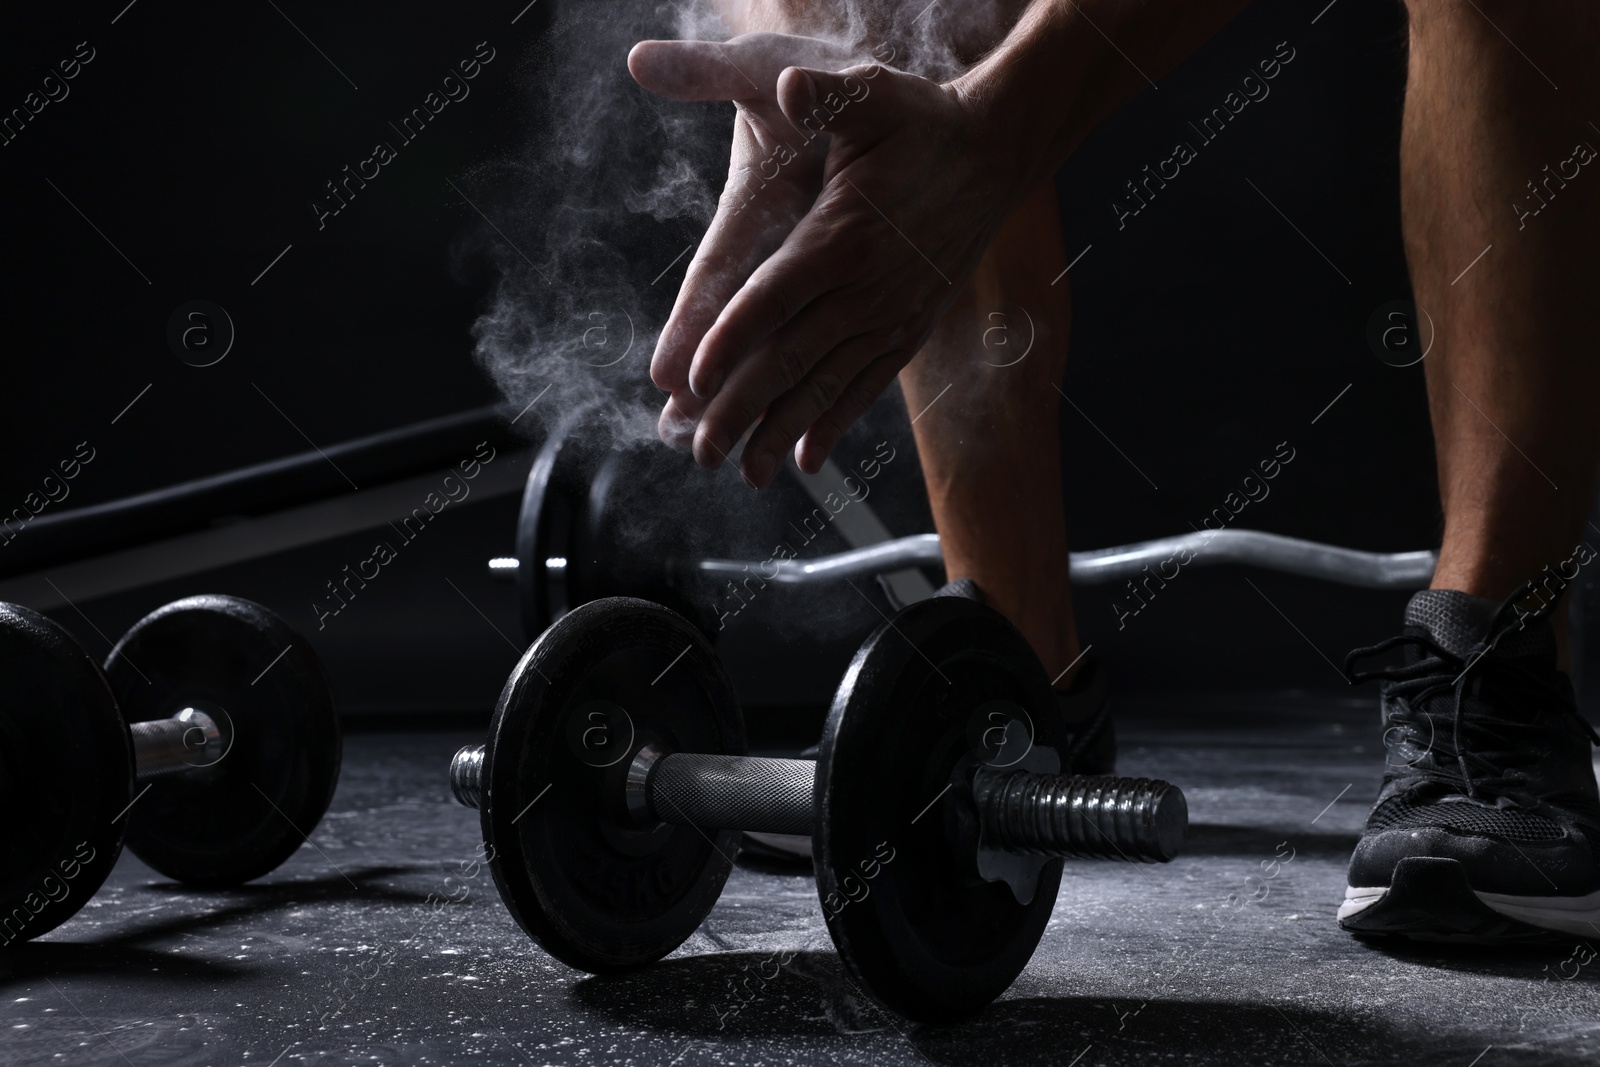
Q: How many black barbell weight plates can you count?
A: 6